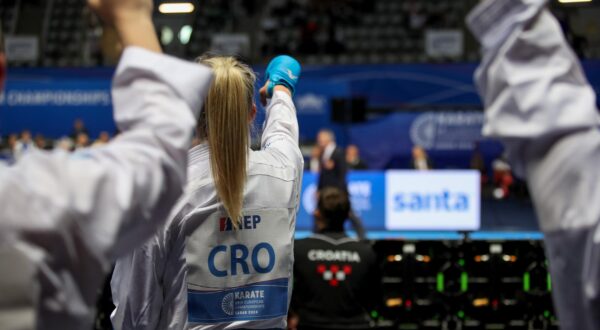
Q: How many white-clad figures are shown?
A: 3